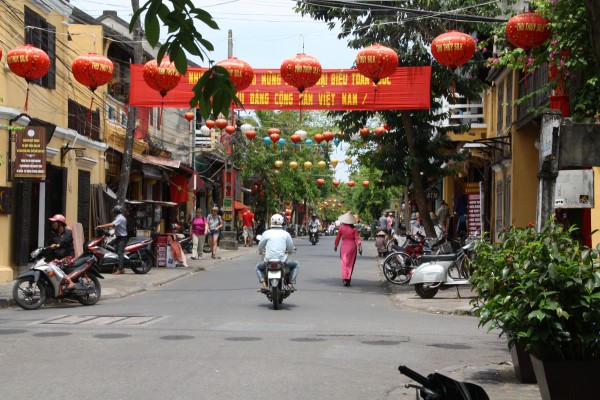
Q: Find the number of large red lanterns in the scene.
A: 8